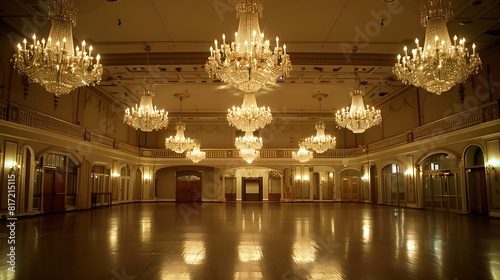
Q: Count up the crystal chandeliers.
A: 12